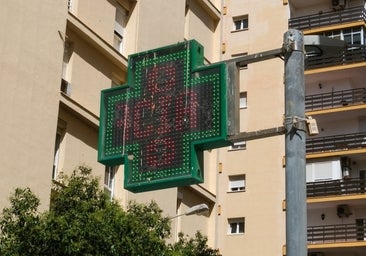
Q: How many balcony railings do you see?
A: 6